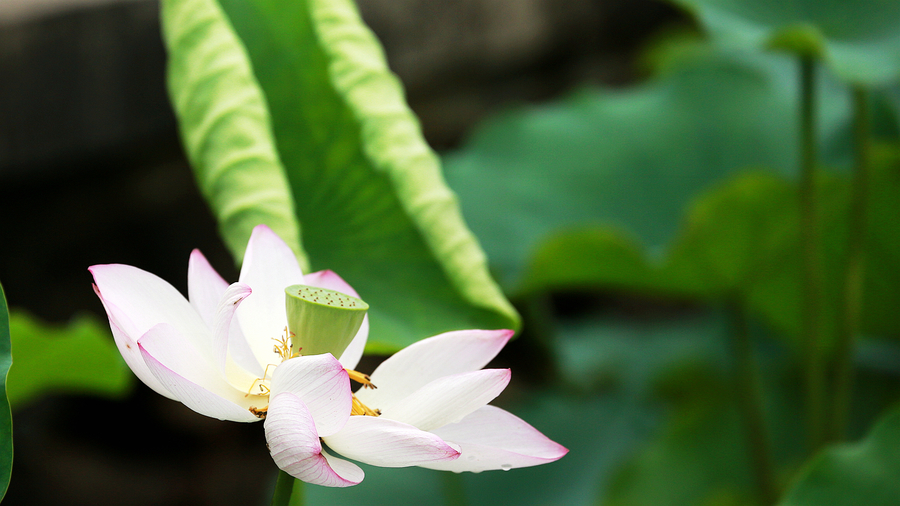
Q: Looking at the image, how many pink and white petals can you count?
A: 12